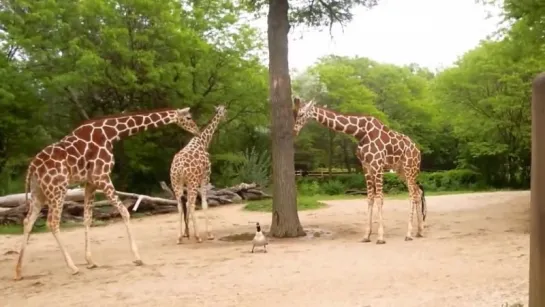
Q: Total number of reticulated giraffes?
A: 3